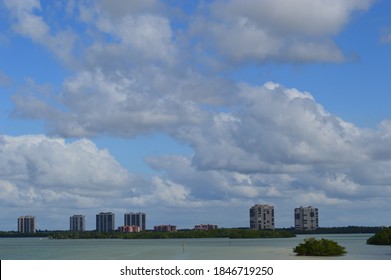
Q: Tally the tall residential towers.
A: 6